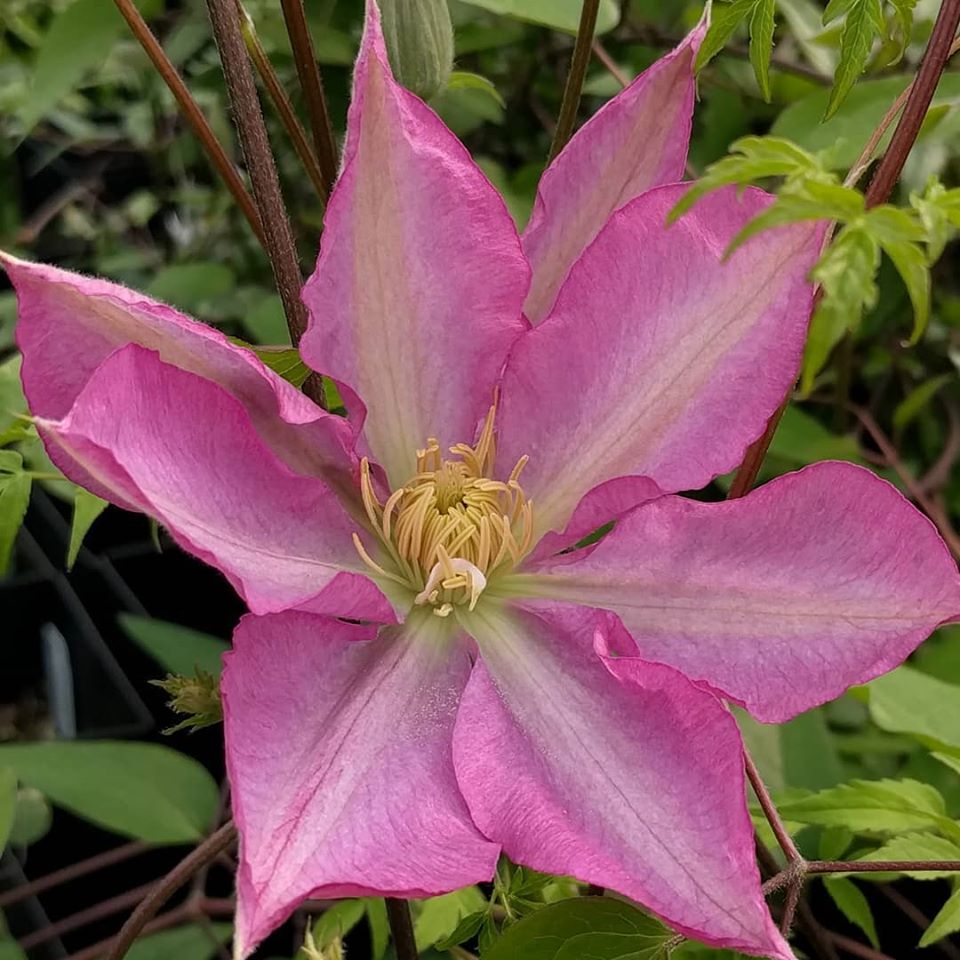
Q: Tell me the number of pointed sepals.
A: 8